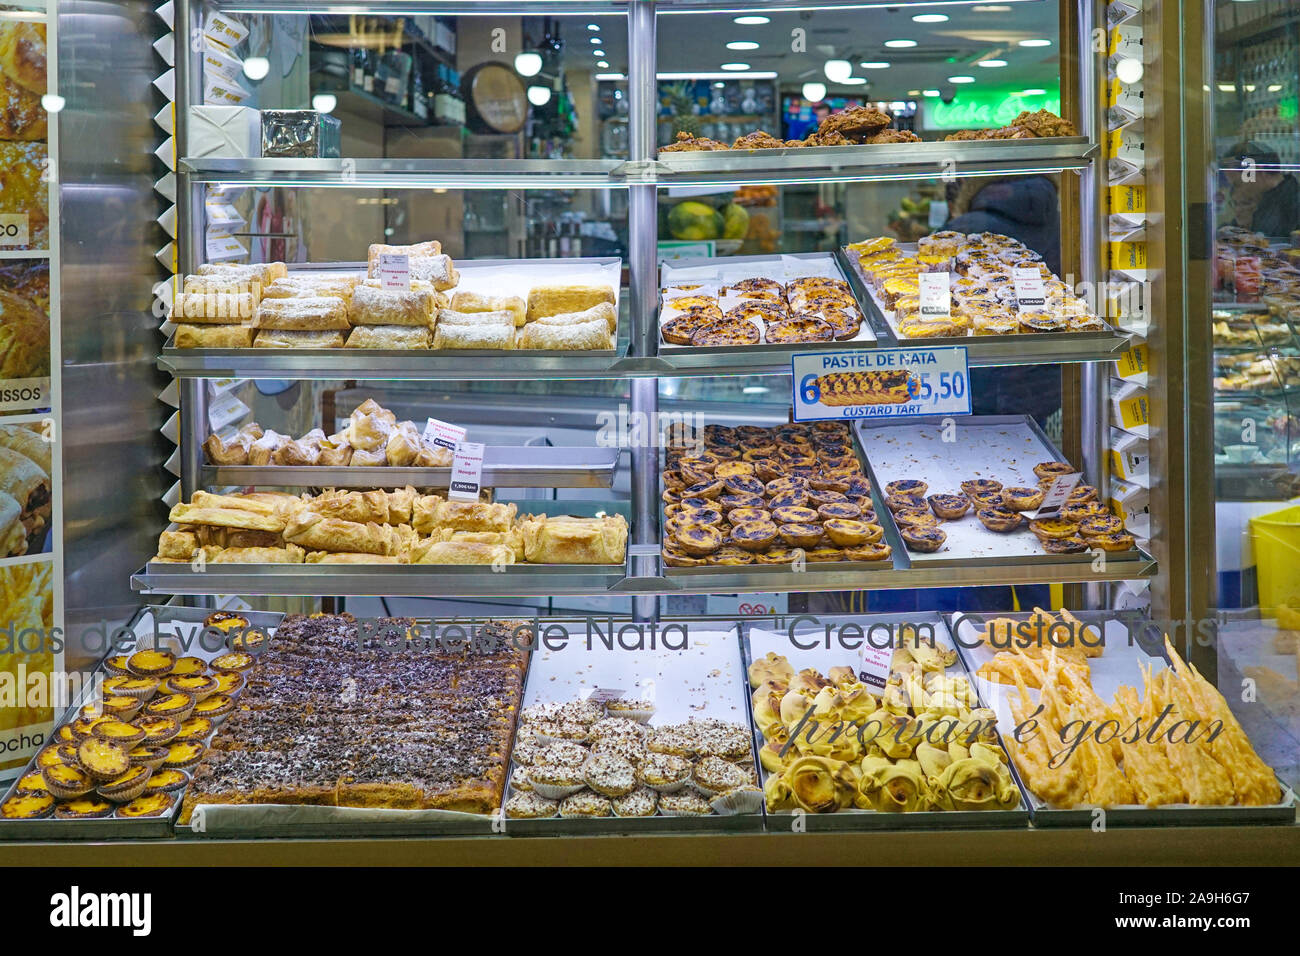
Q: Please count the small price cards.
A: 8